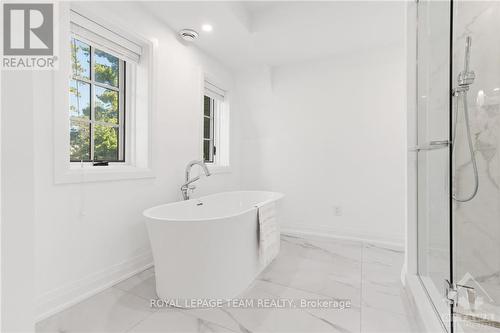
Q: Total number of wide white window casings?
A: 2